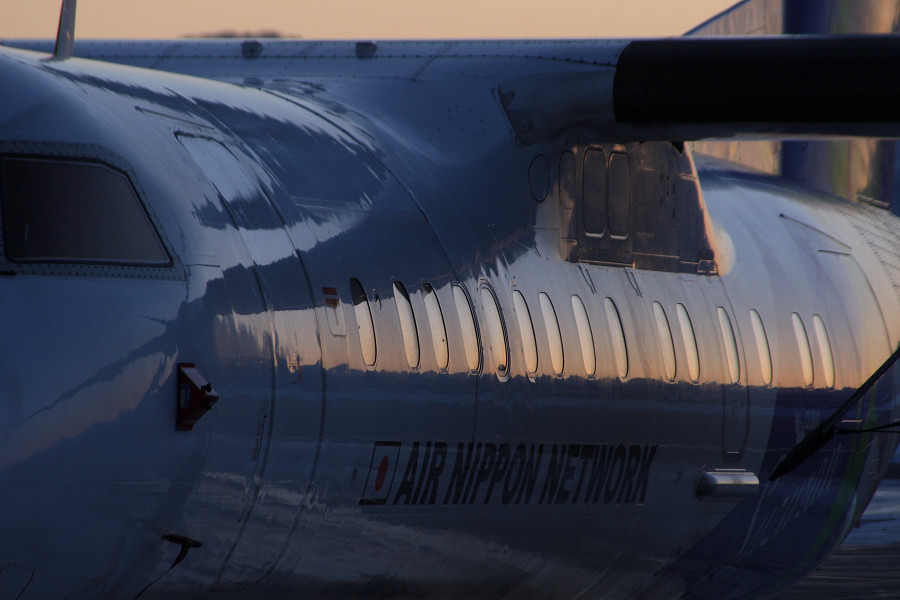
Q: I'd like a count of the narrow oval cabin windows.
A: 15